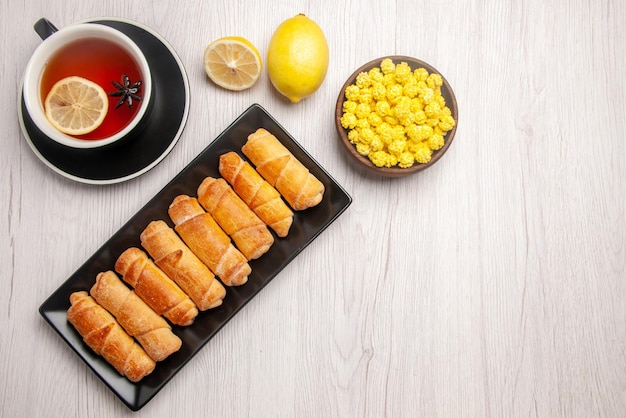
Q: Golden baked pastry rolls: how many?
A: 8